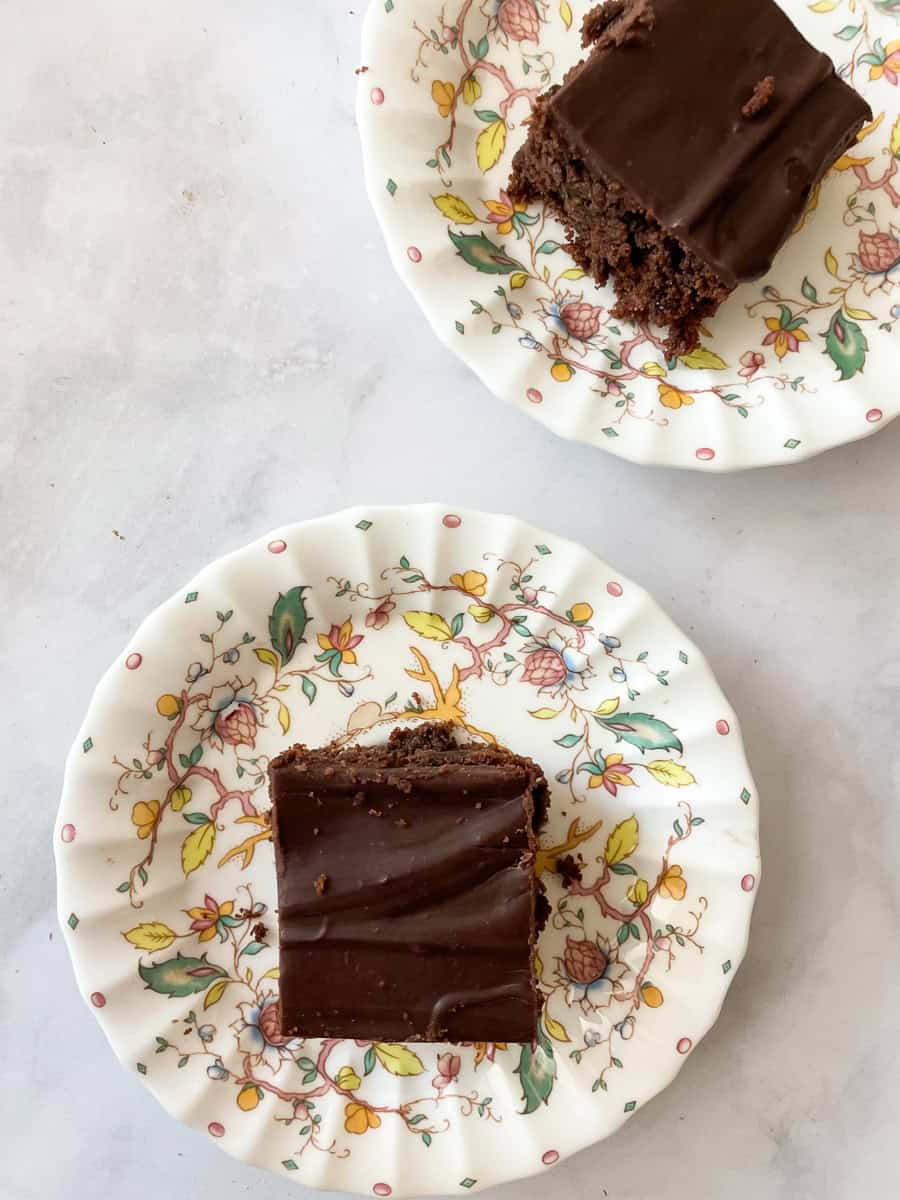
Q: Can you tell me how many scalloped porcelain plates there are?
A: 2